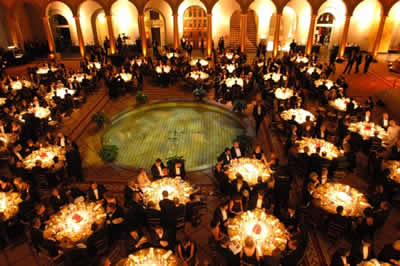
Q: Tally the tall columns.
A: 11